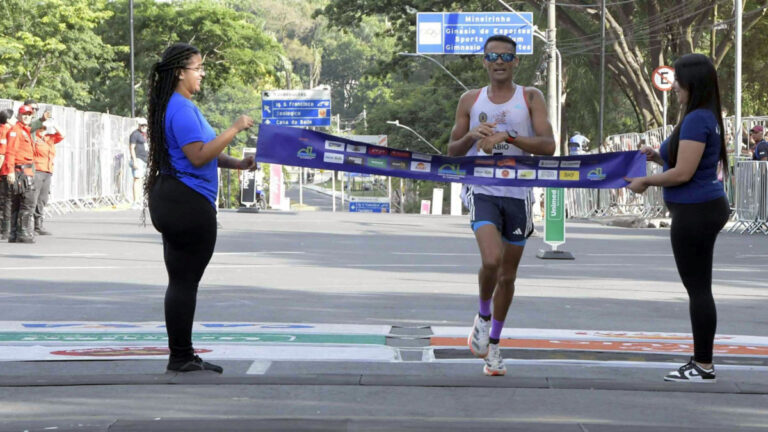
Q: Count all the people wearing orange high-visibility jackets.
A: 3